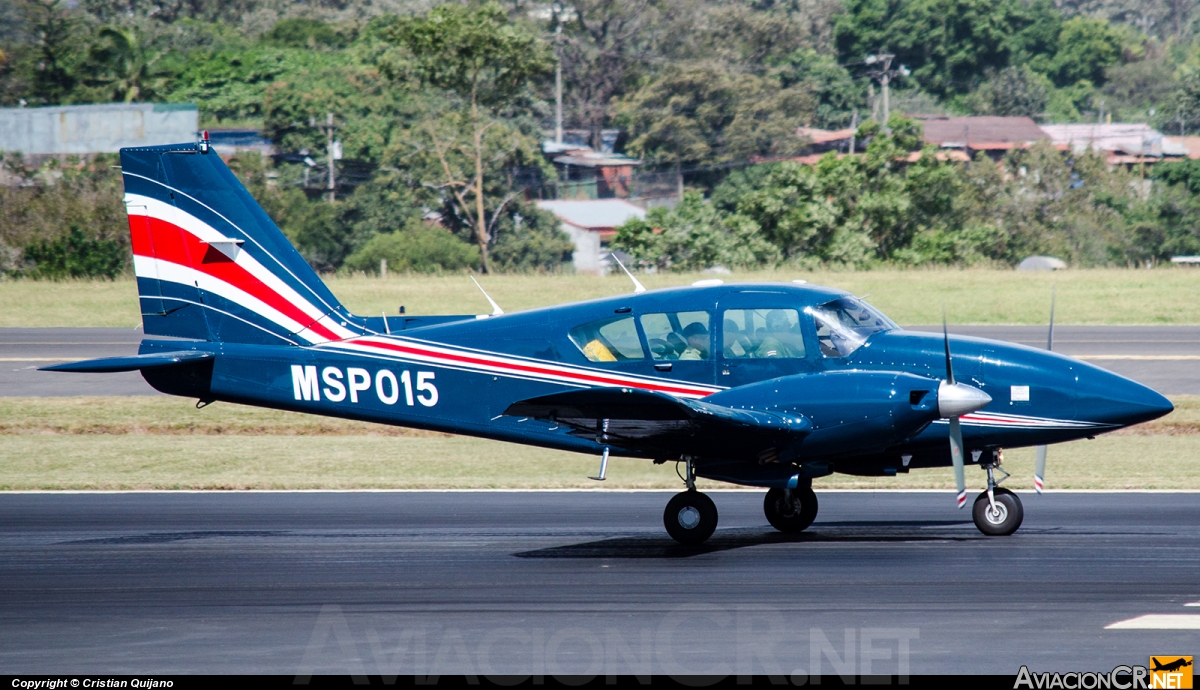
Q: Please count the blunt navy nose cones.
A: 1